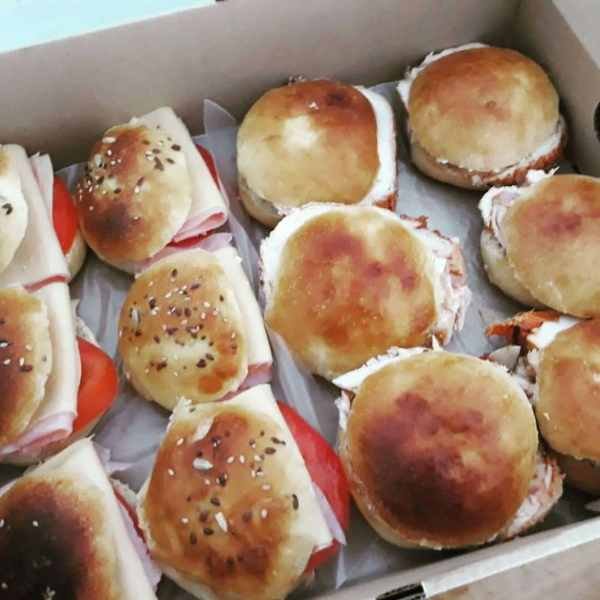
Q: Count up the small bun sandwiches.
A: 12